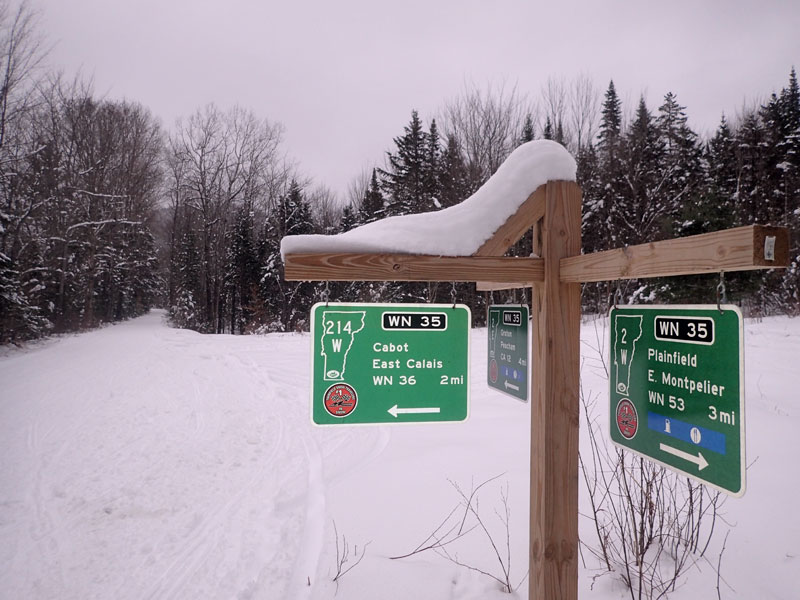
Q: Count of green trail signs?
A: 3